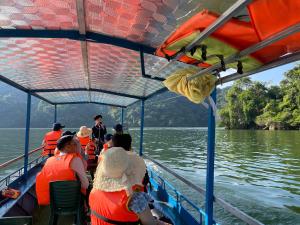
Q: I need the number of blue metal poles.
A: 5